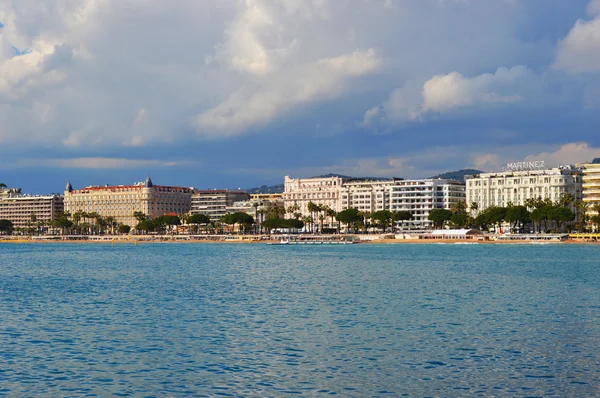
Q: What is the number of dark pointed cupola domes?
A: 2